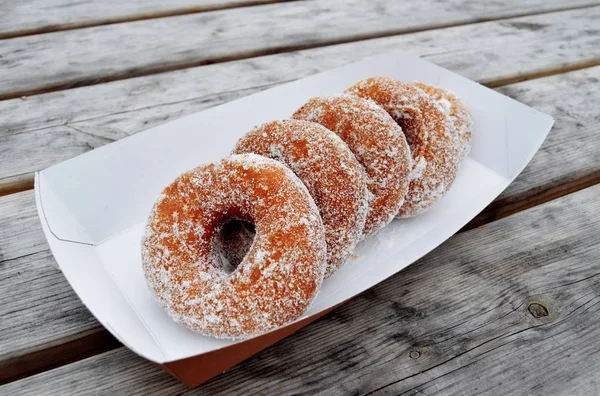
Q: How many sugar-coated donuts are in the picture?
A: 5